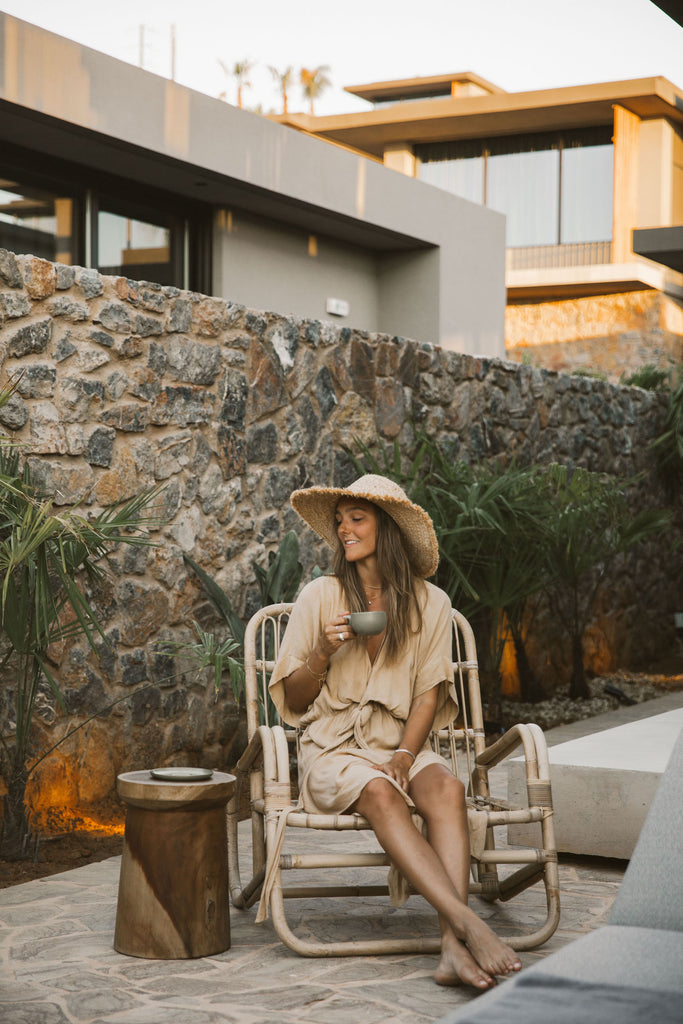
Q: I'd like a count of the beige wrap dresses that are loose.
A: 1